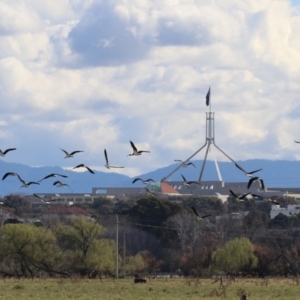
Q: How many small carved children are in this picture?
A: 0